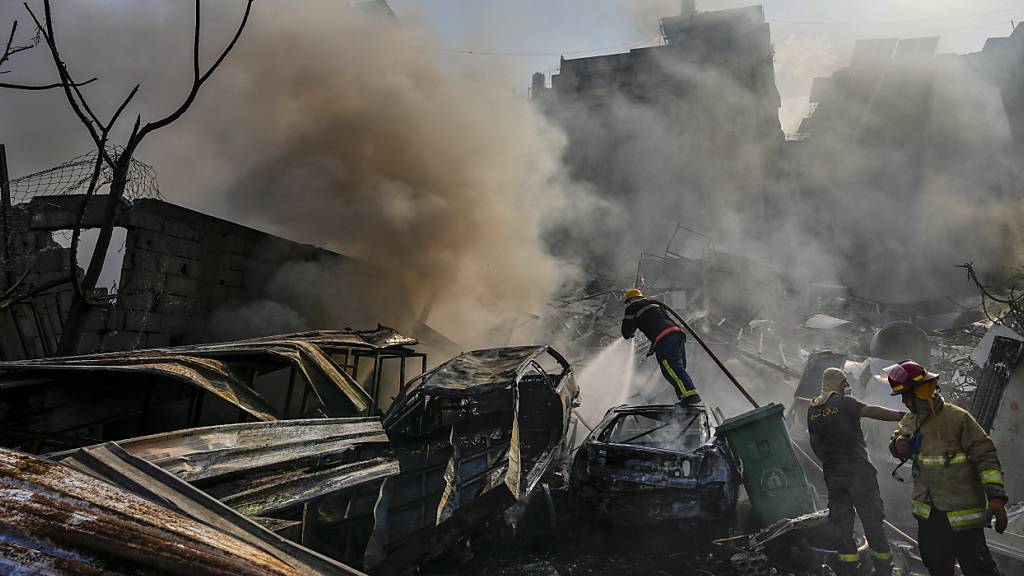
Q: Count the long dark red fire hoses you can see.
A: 1